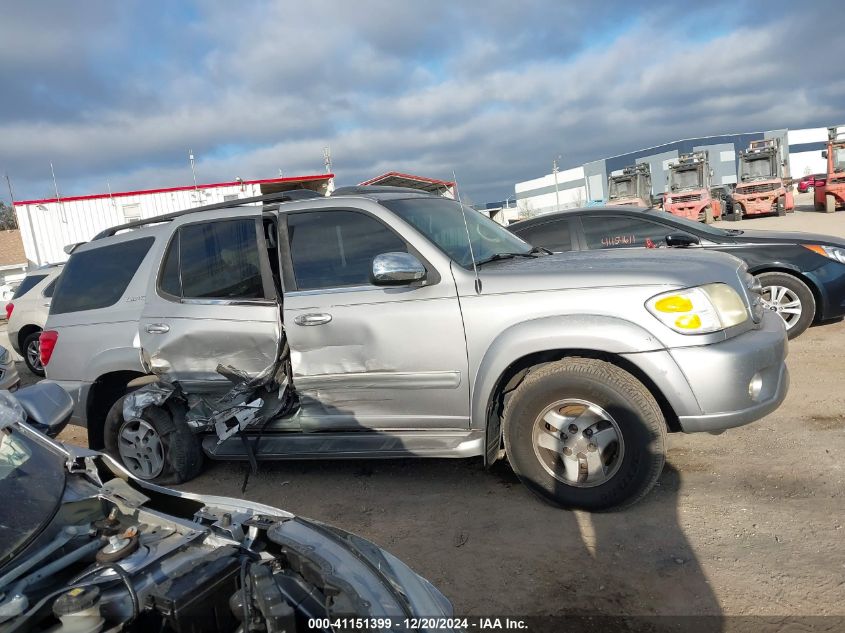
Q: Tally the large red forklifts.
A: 4